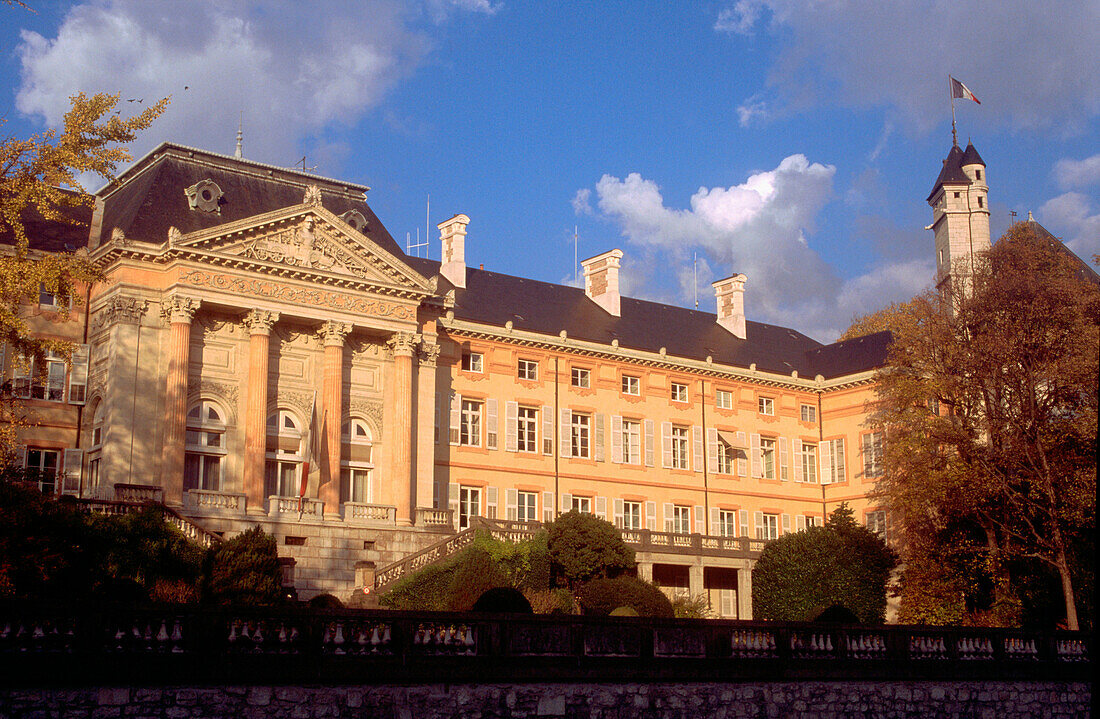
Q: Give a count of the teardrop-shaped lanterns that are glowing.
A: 0